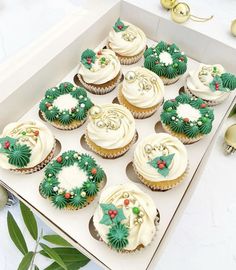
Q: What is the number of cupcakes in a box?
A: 12